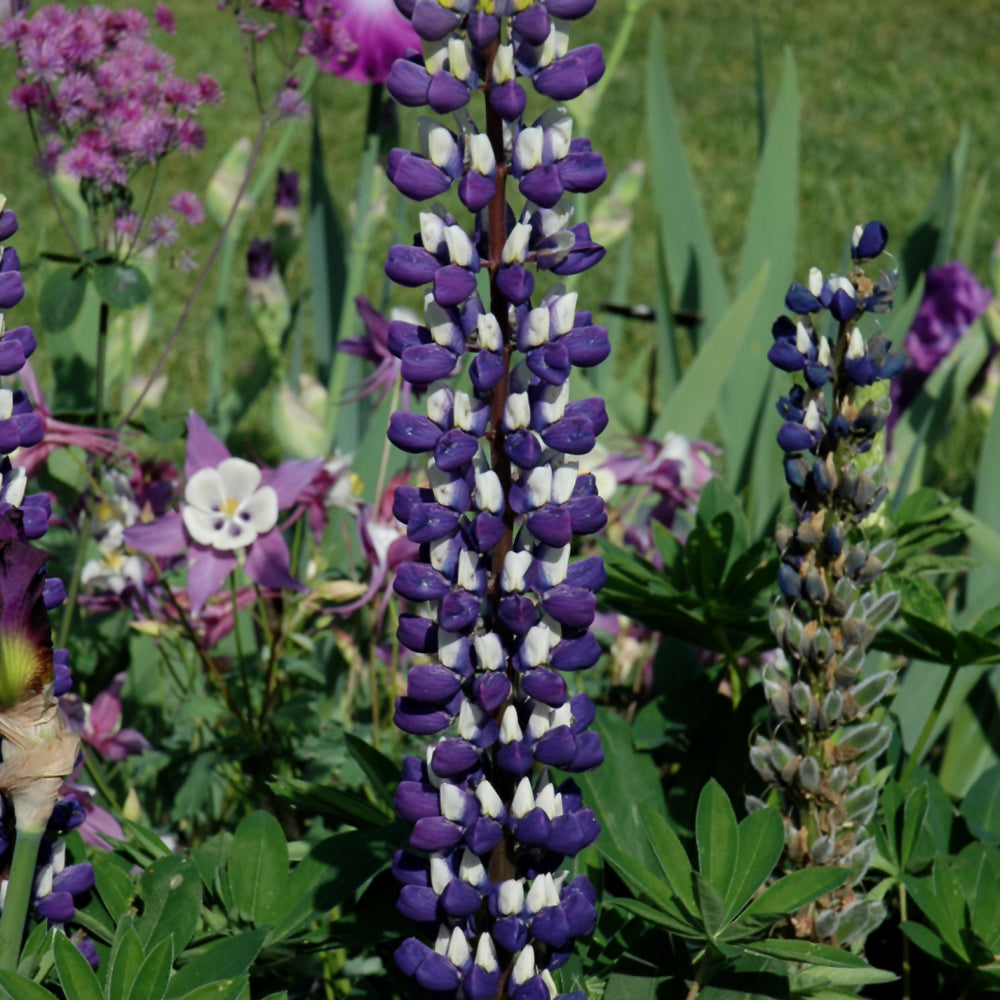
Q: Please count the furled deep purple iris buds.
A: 2